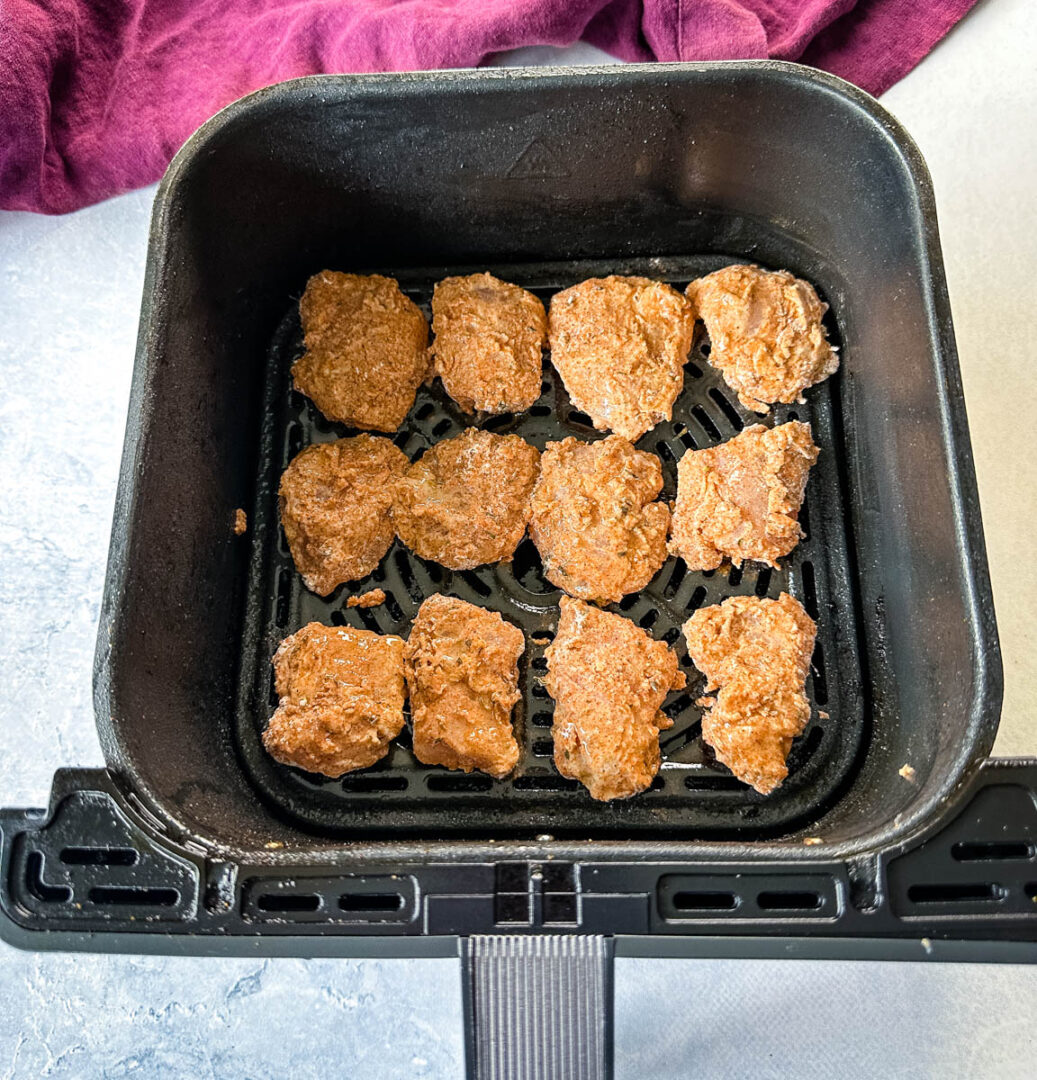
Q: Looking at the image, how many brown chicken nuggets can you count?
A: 12